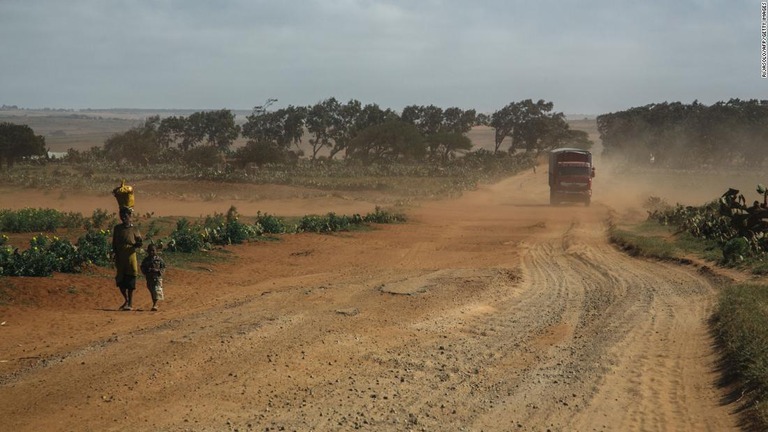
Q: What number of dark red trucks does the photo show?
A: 1